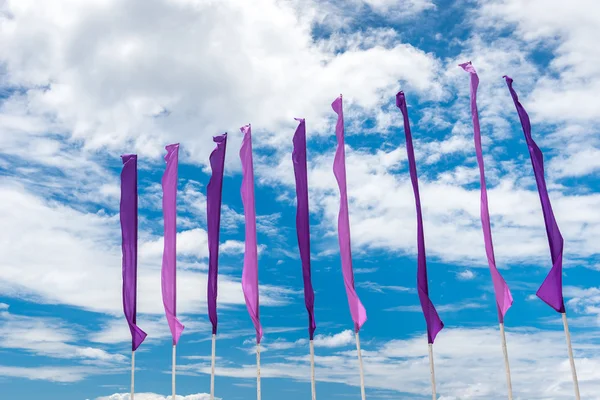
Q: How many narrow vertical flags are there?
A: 9